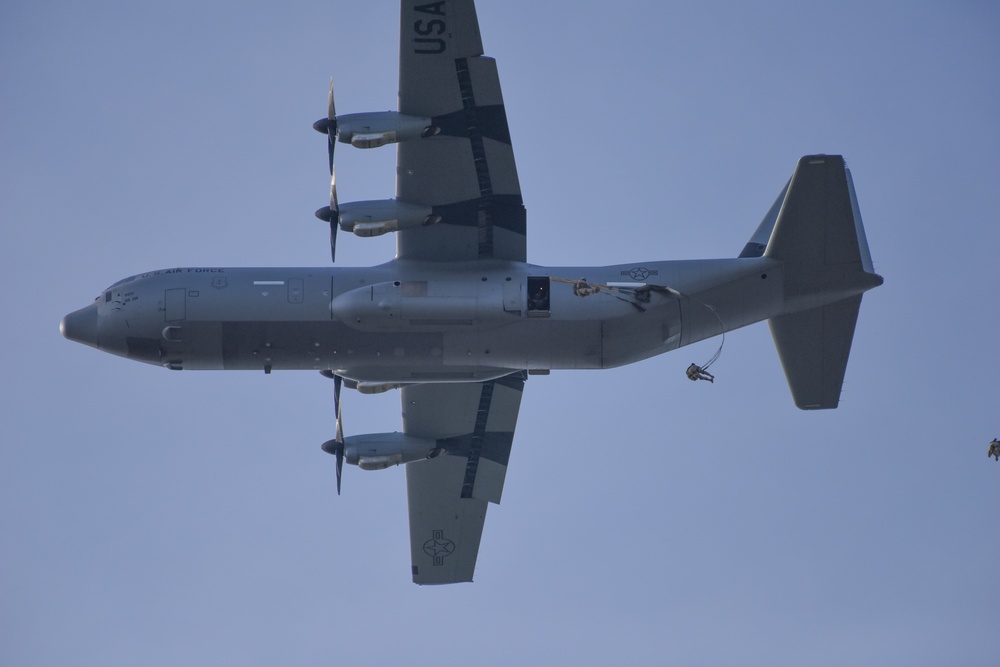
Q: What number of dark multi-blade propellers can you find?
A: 4